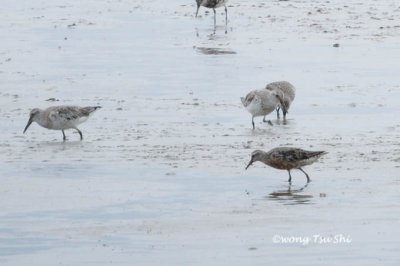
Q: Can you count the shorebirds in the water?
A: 5